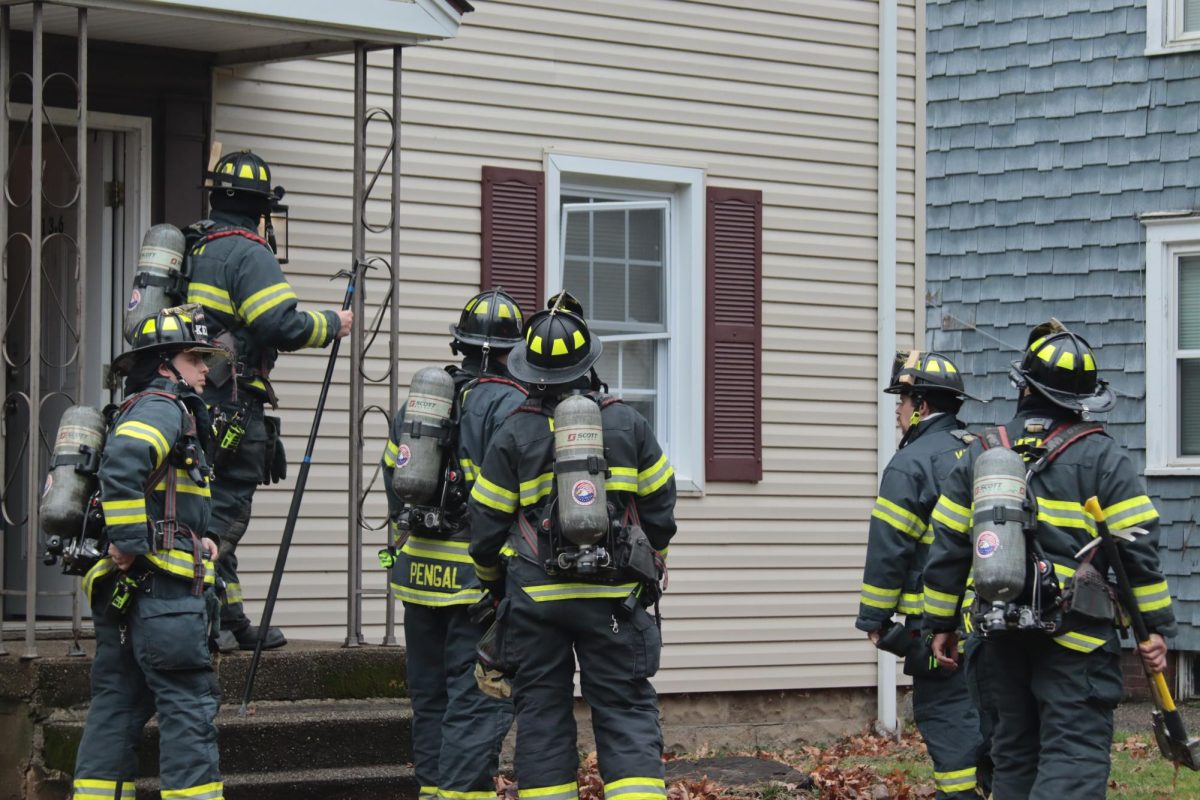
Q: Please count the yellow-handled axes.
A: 1